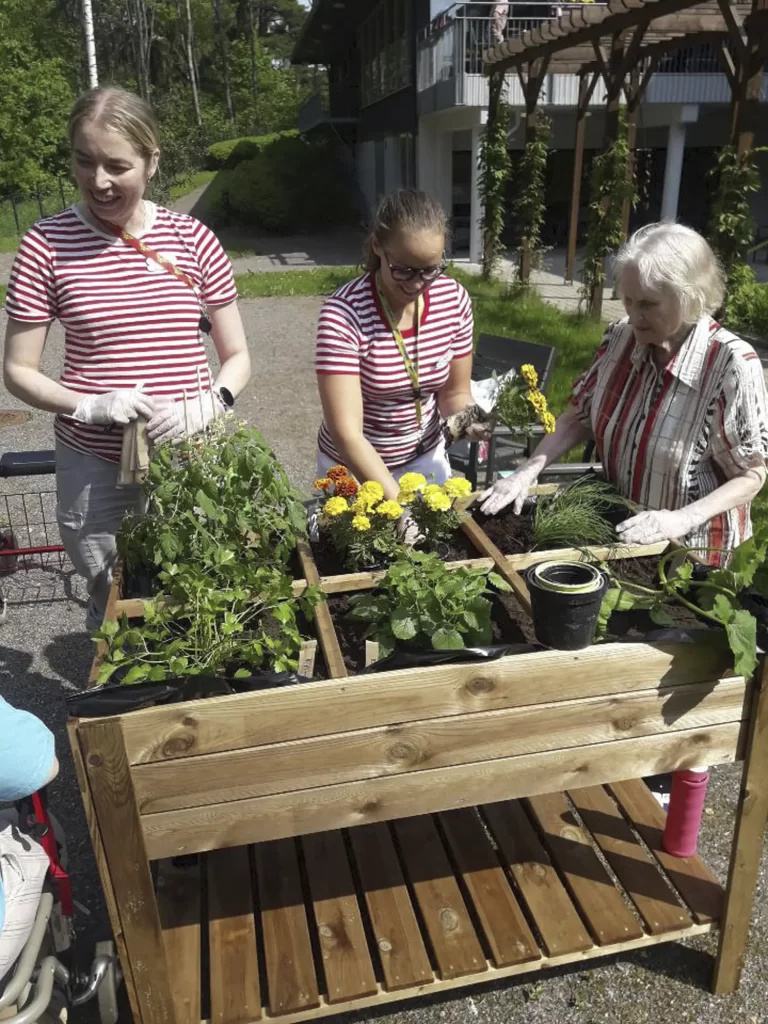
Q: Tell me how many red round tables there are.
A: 0